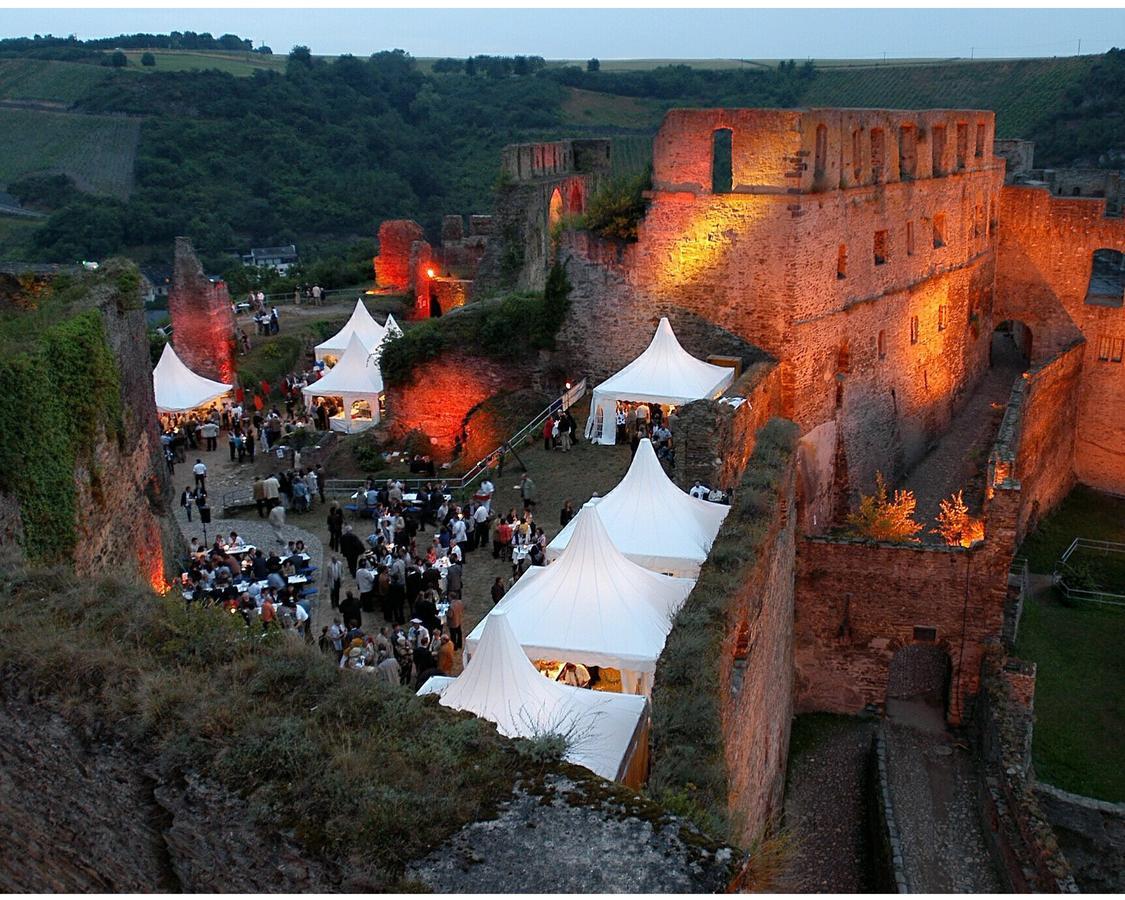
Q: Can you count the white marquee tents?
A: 8